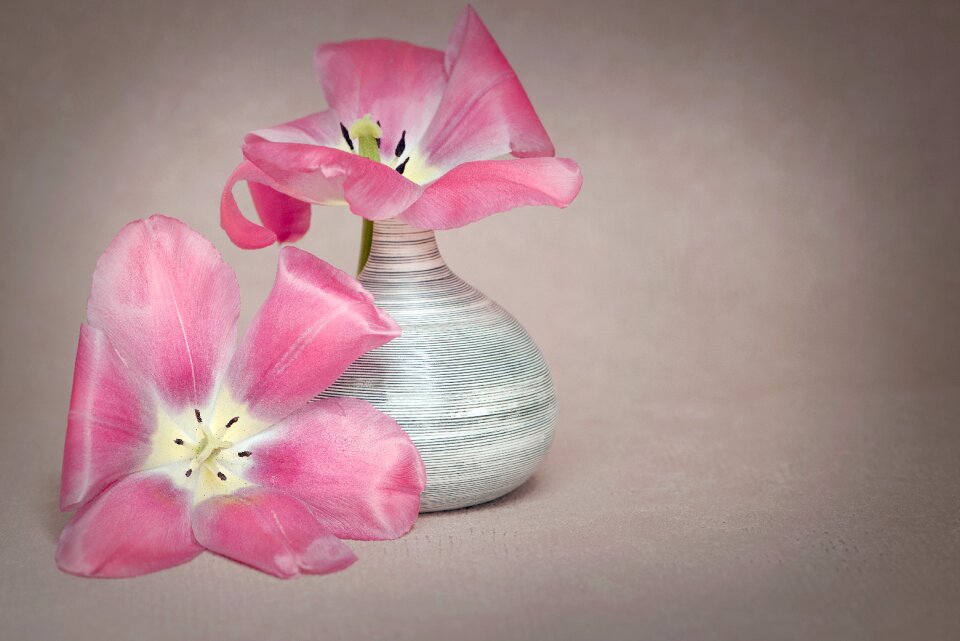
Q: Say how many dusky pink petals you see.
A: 12